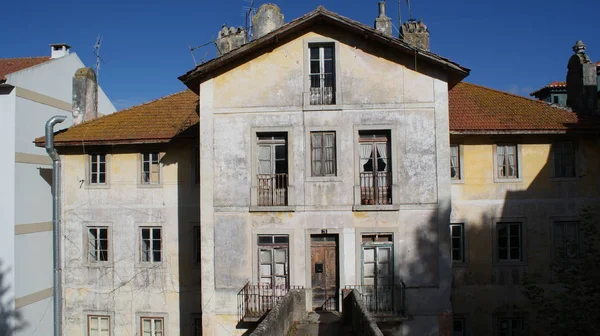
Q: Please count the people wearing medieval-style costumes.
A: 0